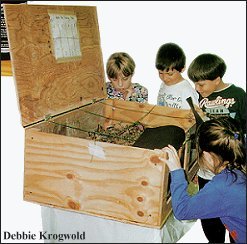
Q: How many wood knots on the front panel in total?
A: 6